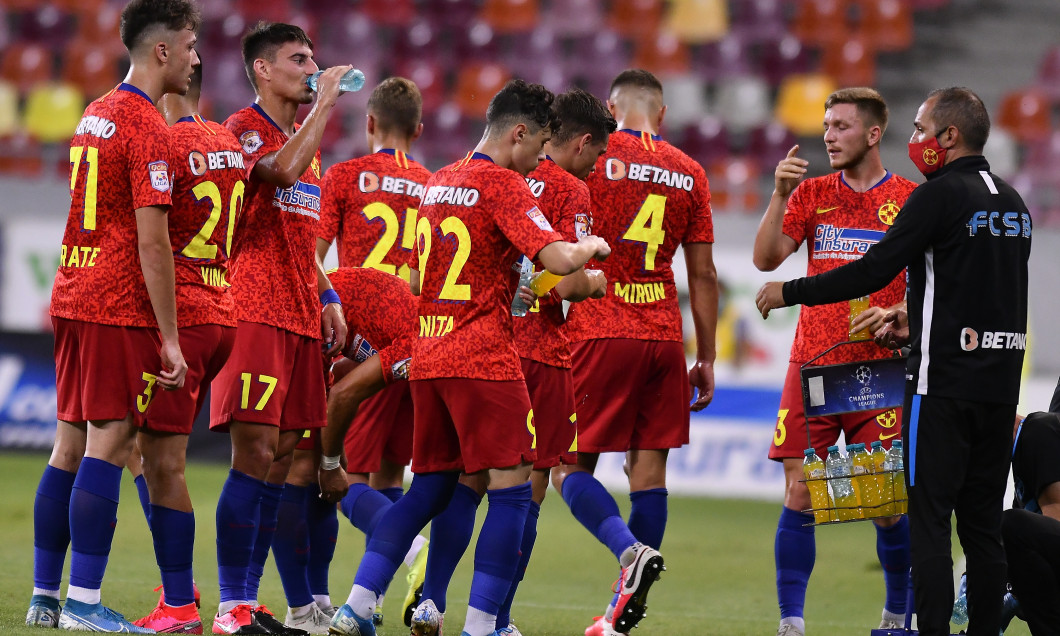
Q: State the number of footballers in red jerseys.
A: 9